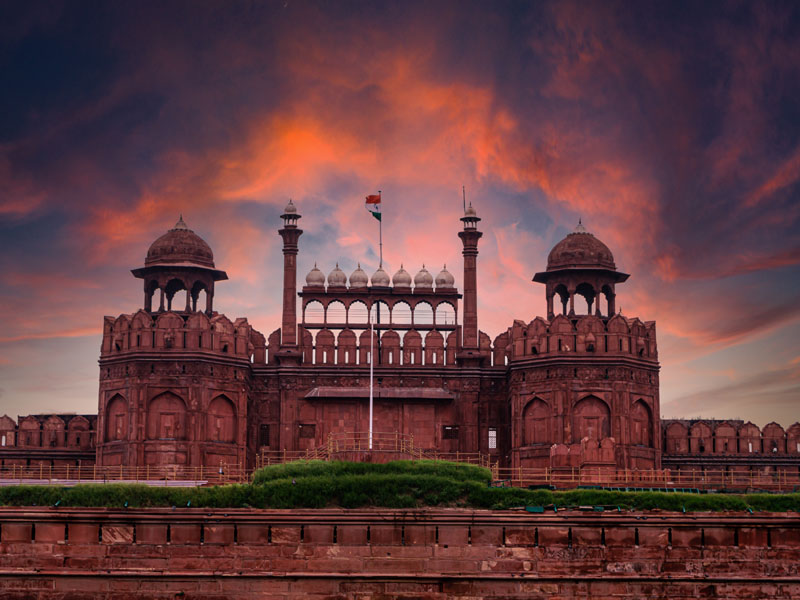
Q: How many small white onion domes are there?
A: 7